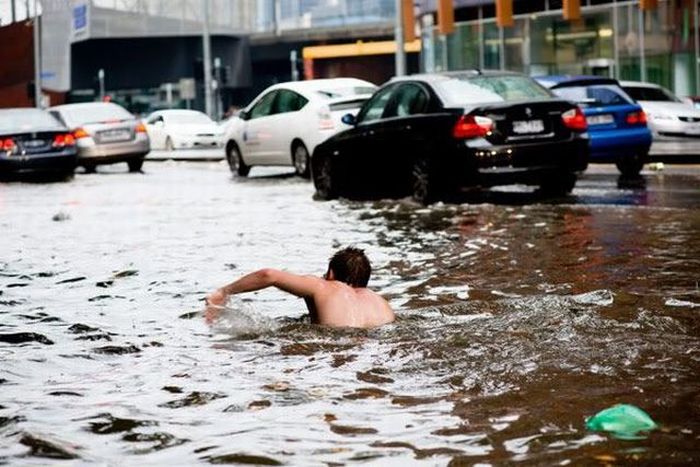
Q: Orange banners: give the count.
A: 5